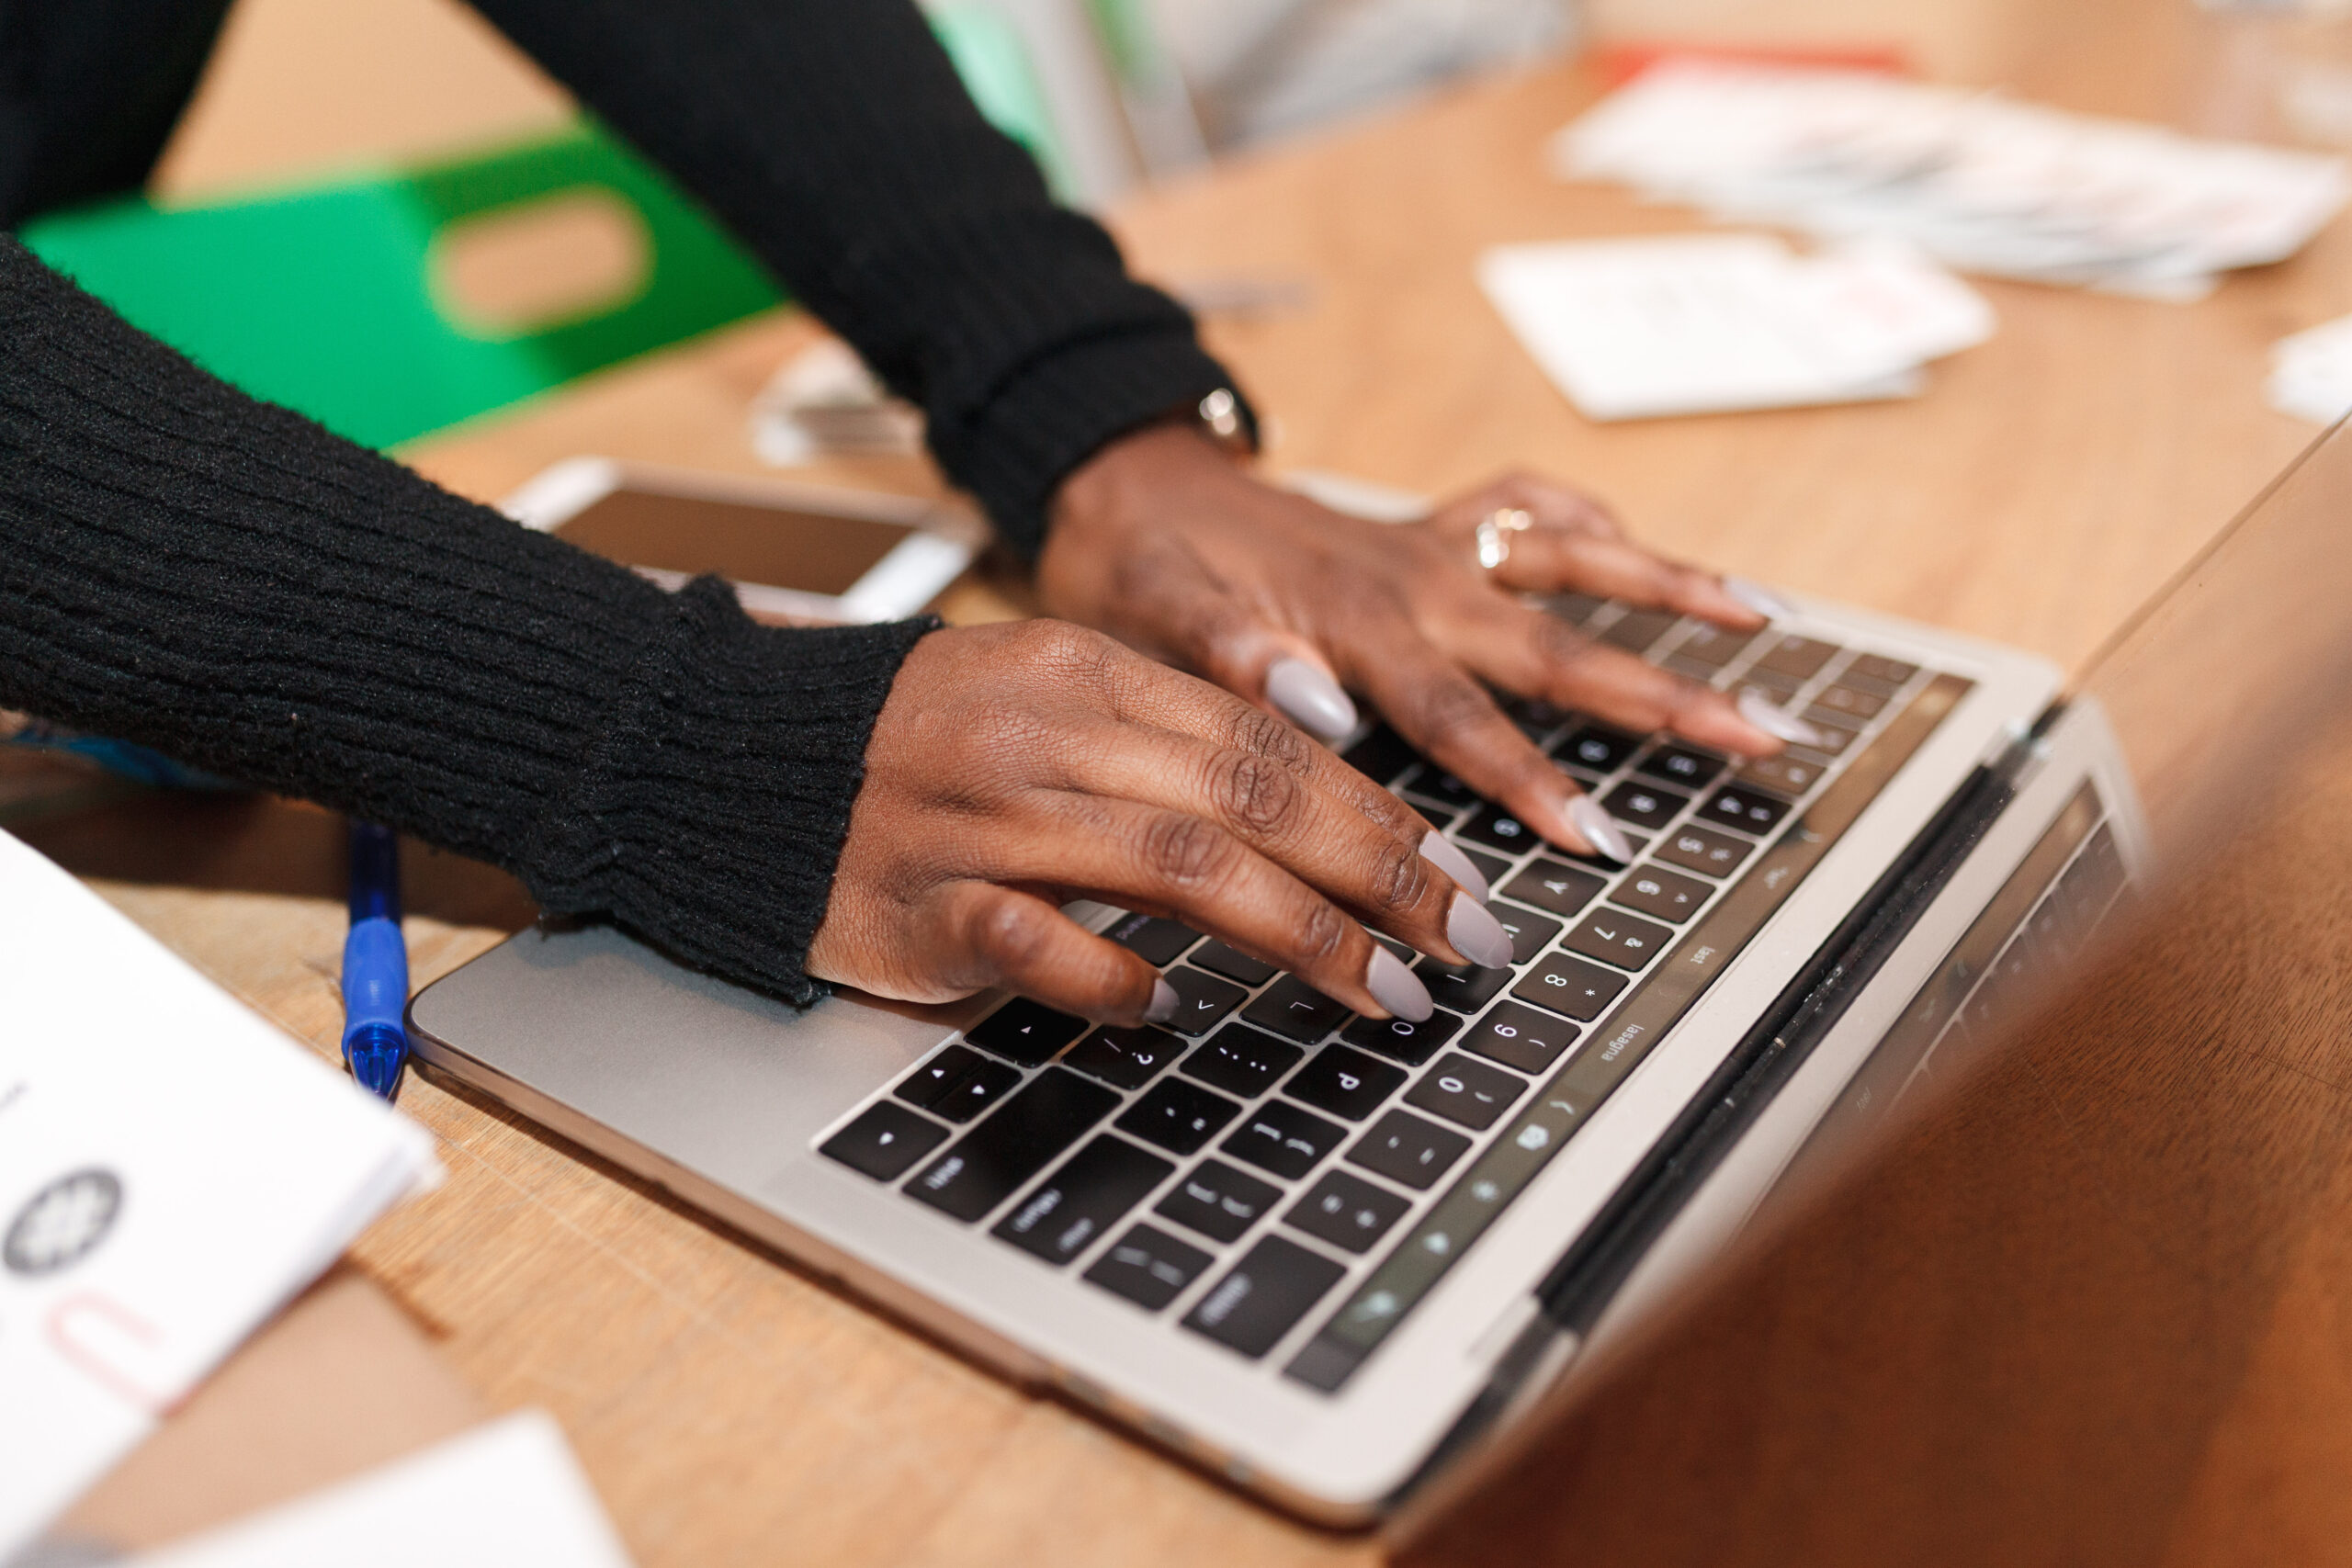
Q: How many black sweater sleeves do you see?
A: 2